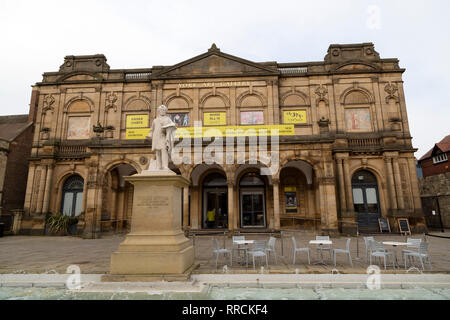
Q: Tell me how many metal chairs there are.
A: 11